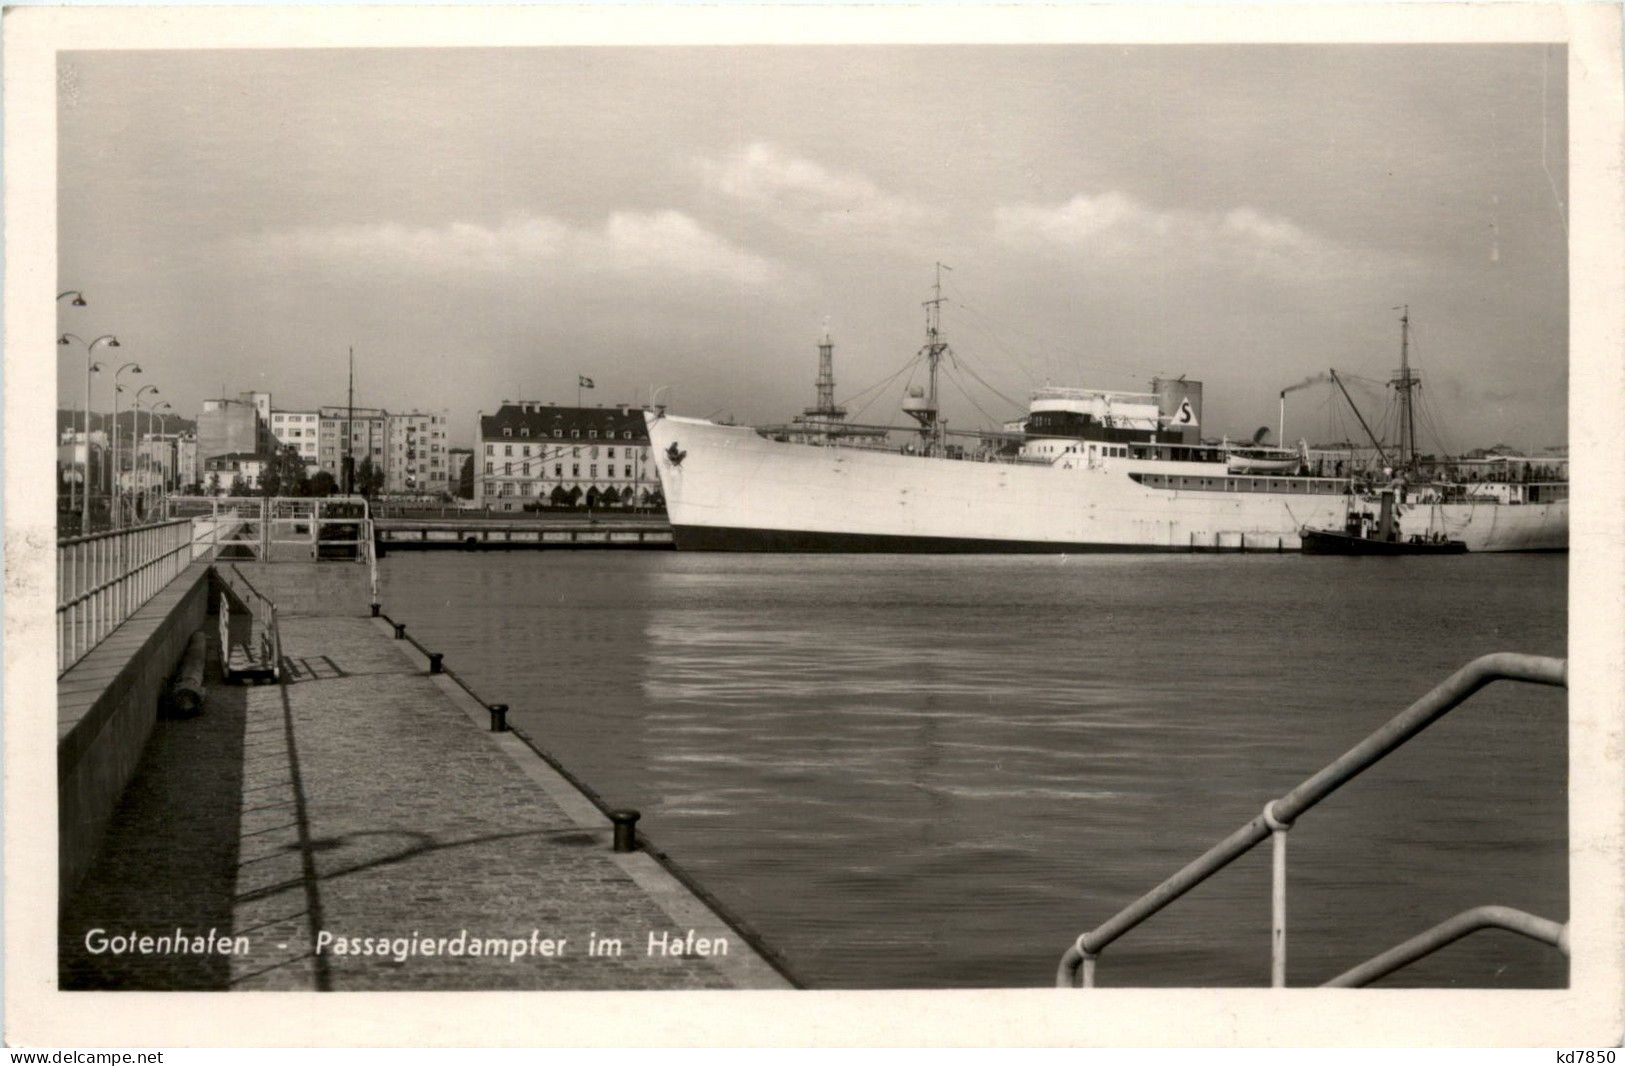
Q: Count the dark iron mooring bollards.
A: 5